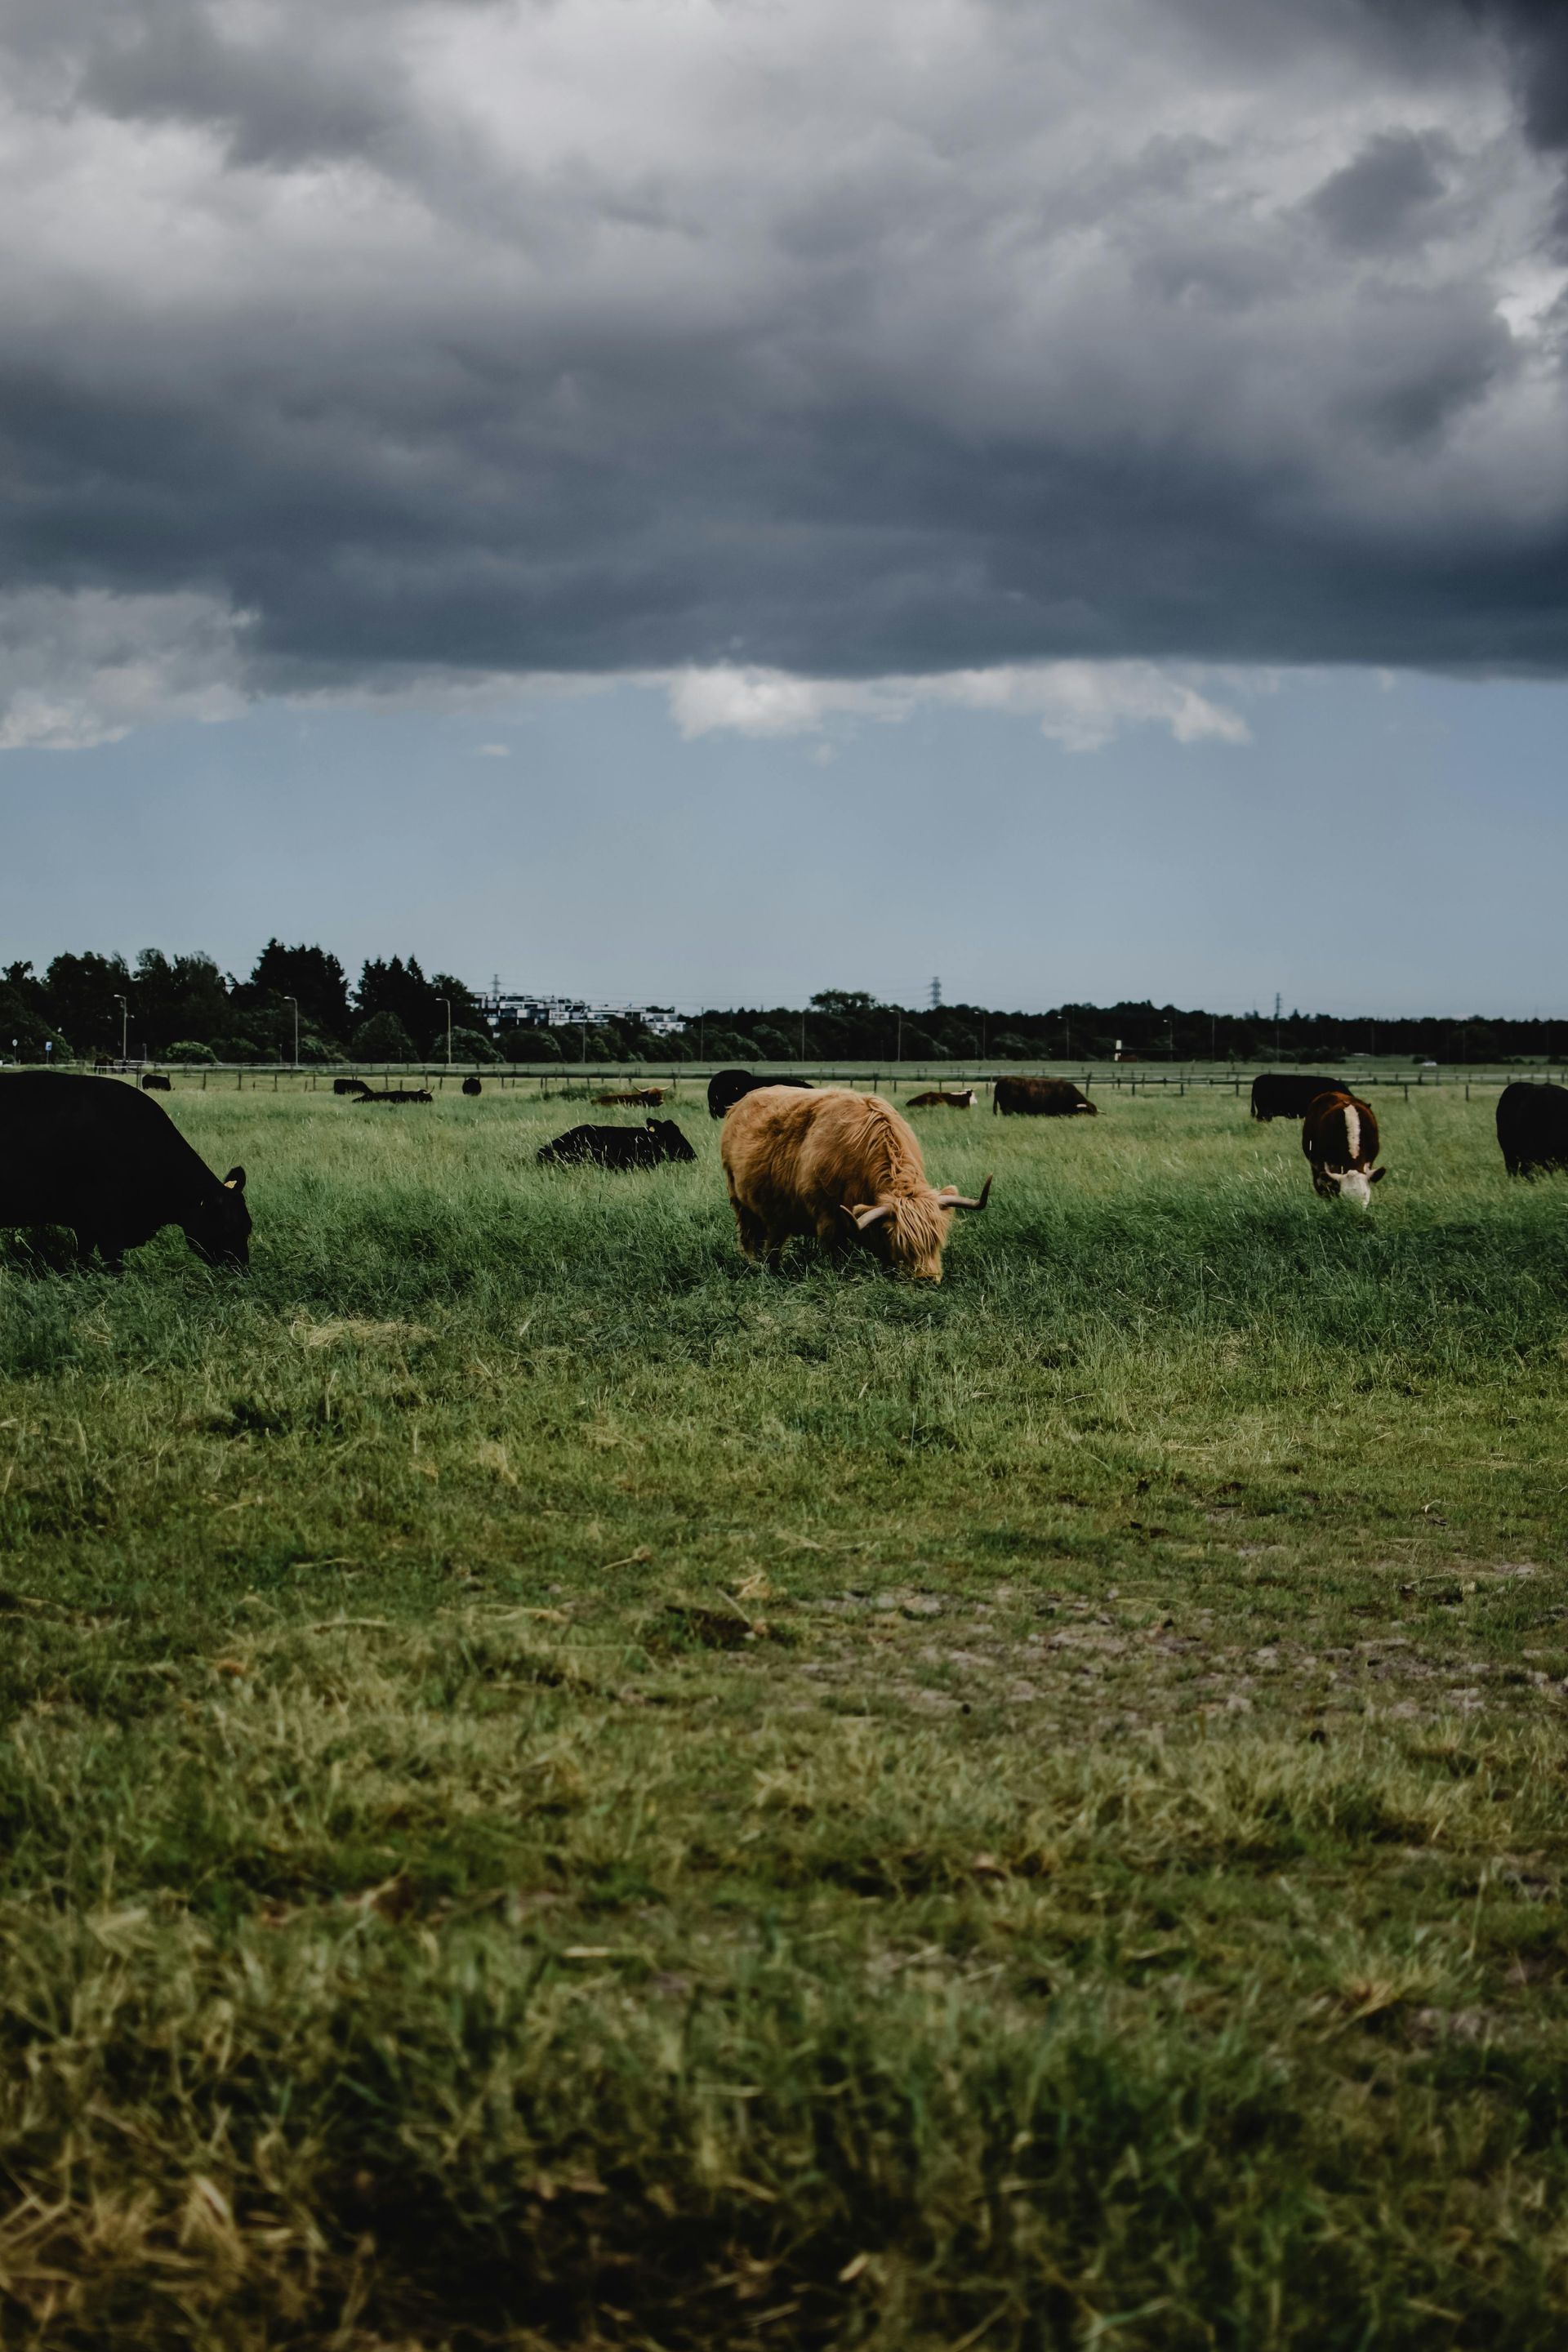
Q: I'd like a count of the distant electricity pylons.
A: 3